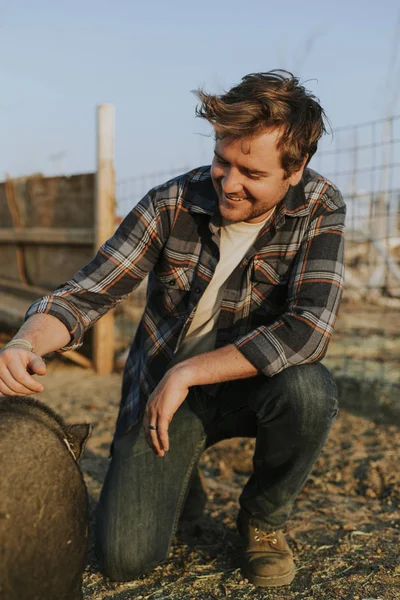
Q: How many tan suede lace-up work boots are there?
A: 1